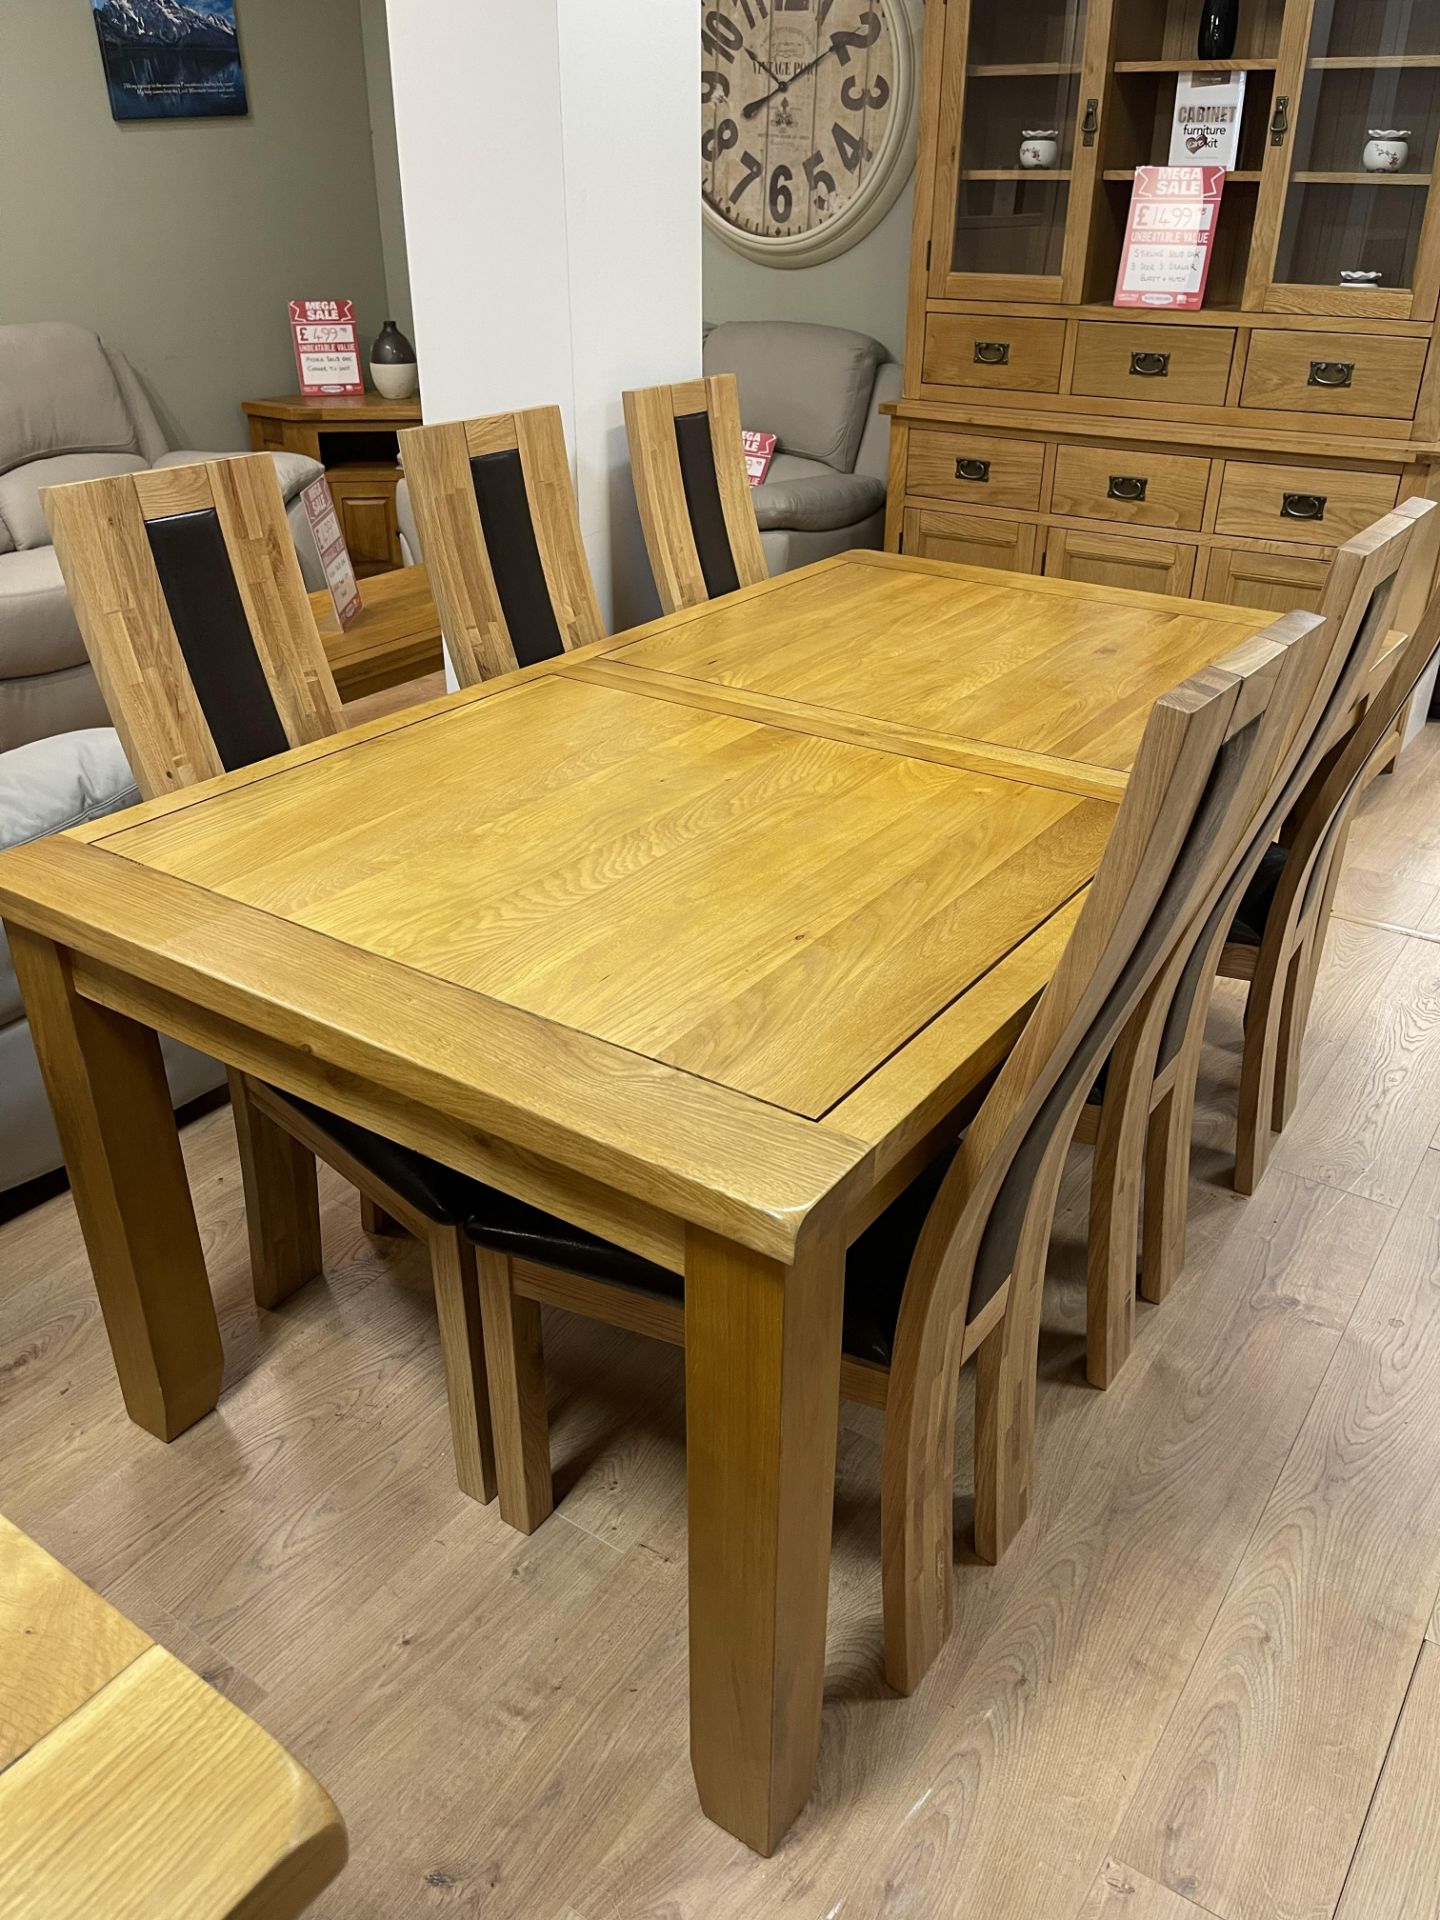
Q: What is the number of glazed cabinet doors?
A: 2